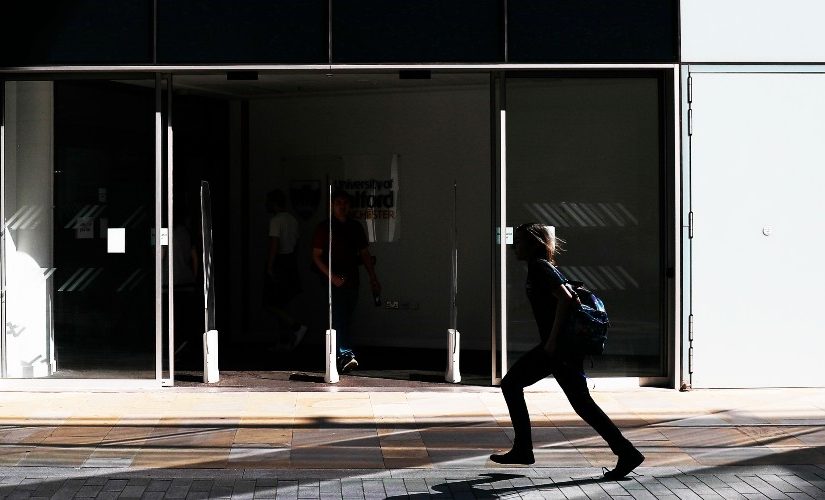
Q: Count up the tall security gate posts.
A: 3